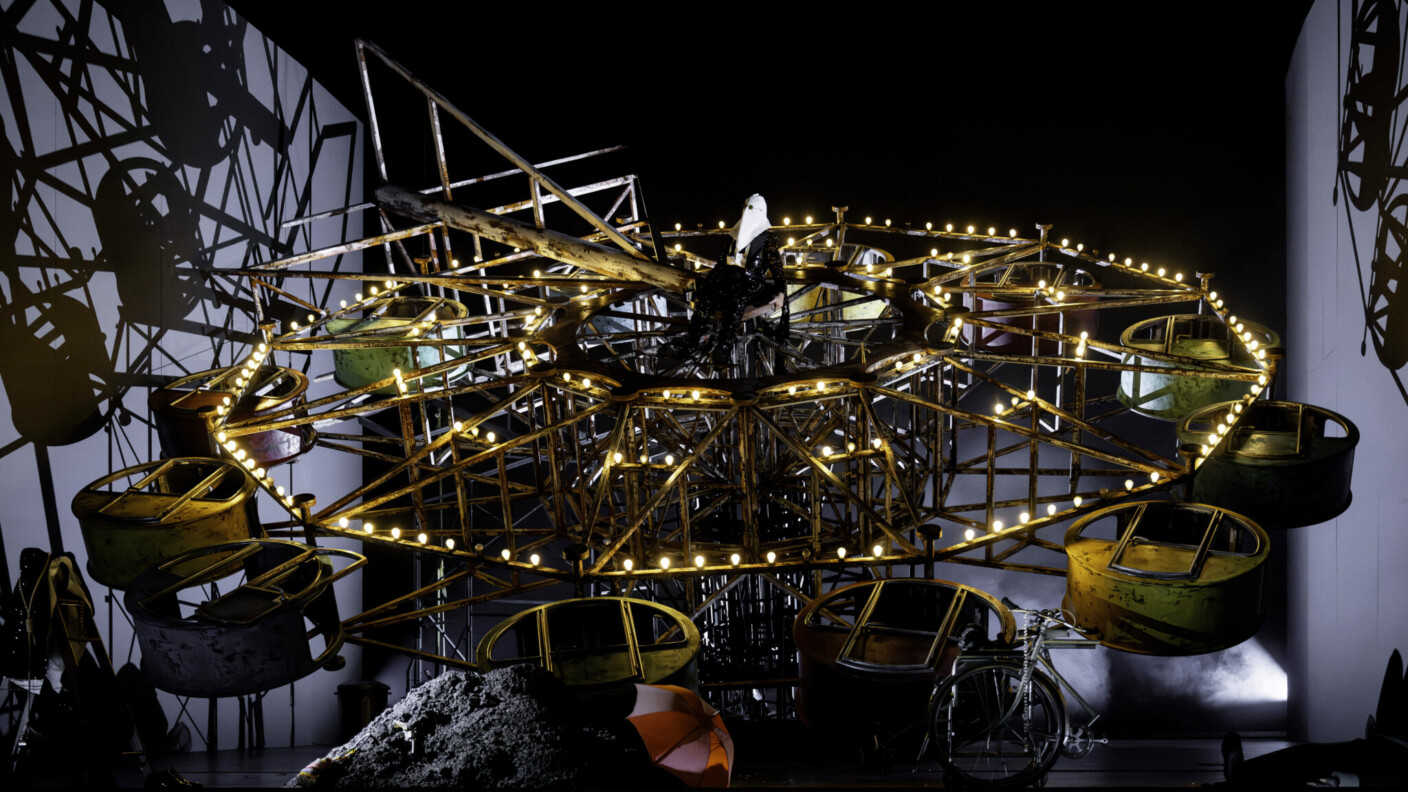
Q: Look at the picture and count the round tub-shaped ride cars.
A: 12